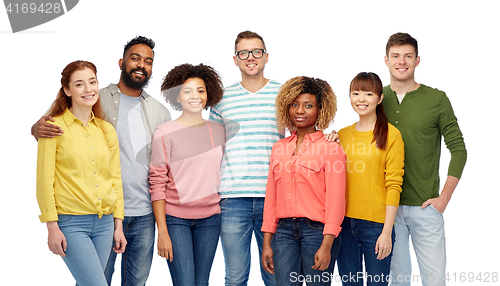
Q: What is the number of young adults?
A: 7